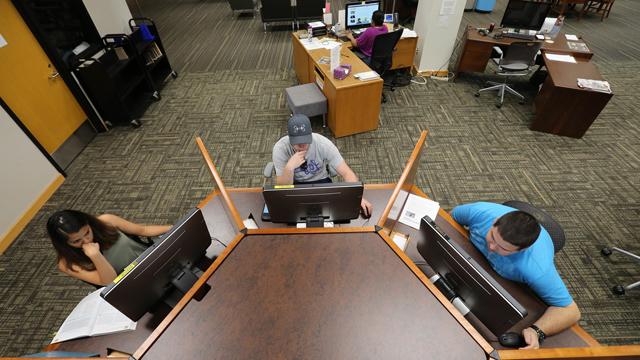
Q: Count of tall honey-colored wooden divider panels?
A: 2